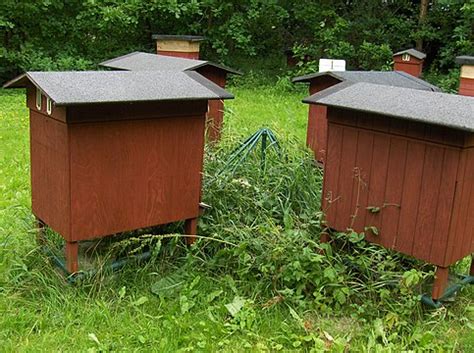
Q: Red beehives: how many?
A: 7